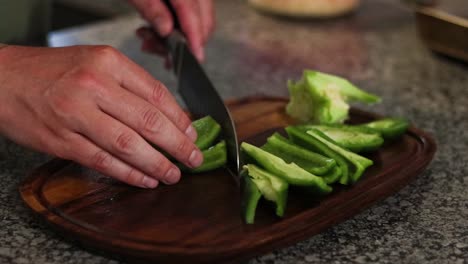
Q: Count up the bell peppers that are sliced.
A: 1